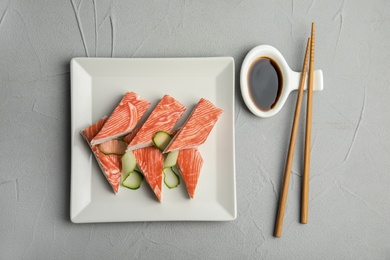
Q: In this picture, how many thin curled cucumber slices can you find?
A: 4